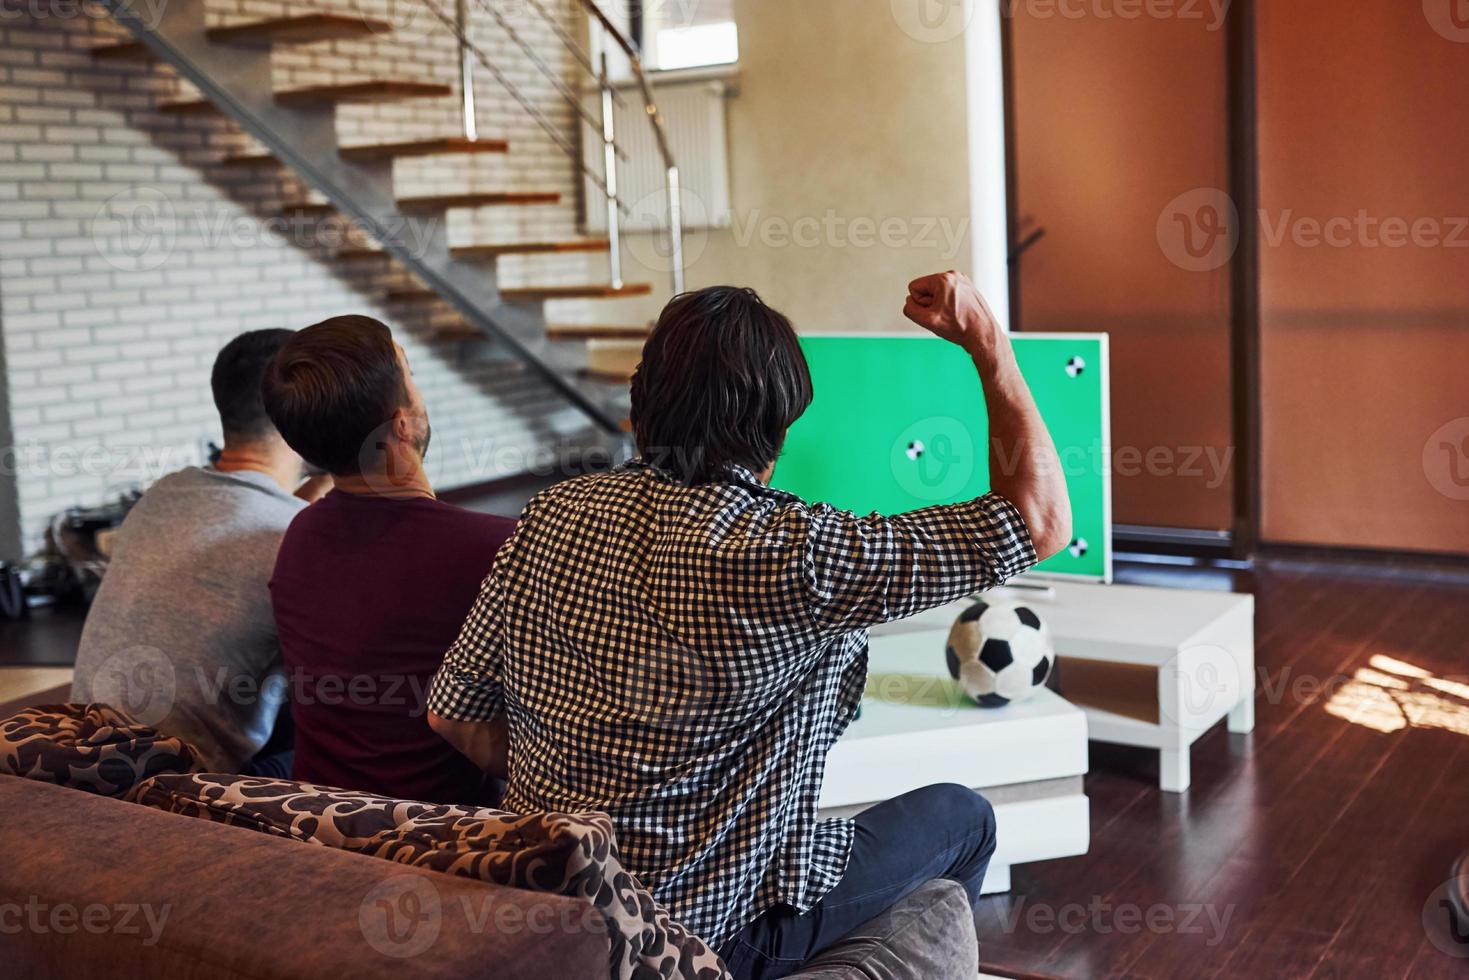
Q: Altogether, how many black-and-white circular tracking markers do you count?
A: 3